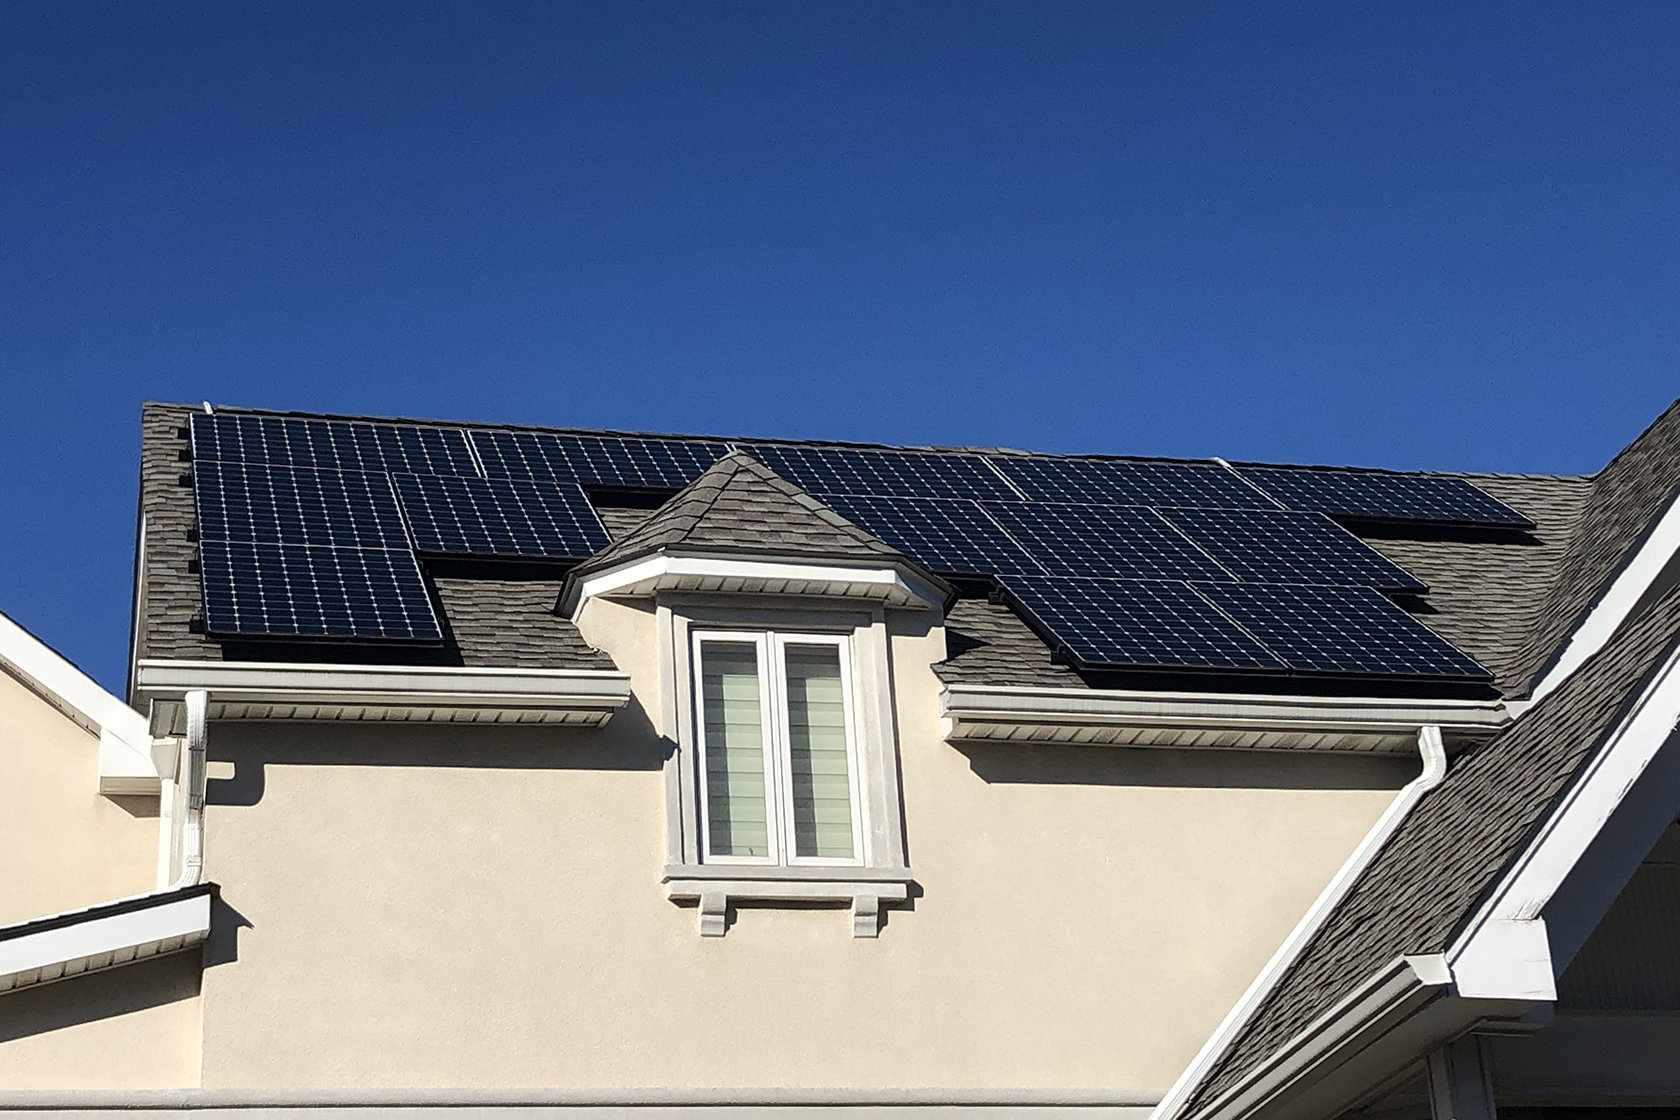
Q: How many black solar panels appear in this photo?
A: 13